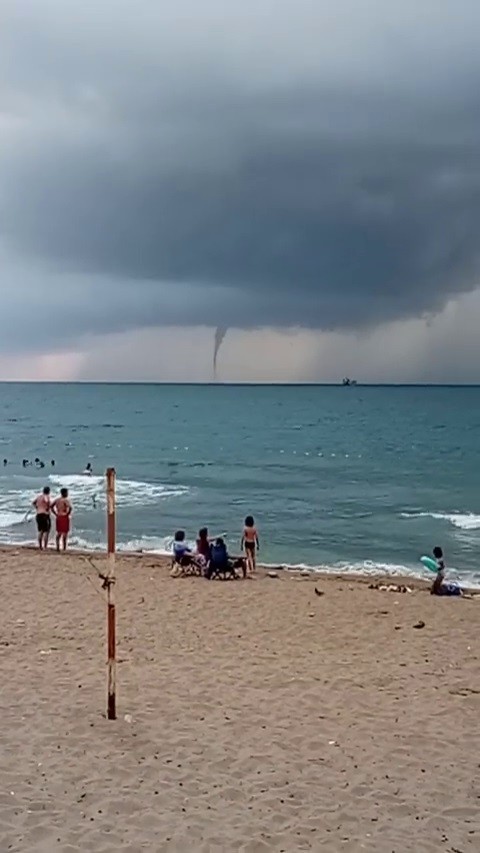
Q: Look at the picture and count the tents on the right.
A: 0